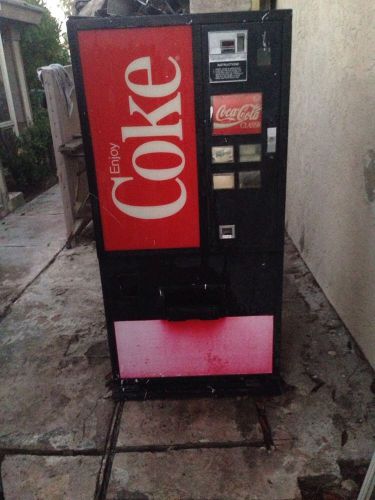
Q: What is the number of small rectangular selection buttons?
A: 4